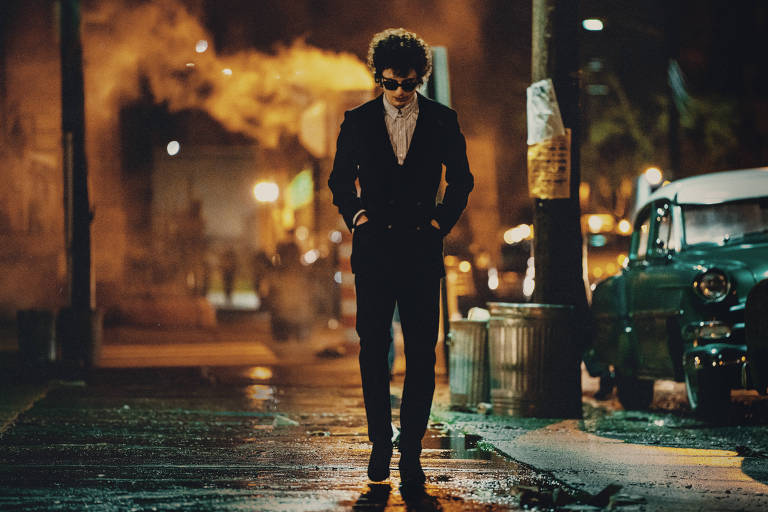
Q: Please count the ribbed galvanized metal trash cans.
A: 2